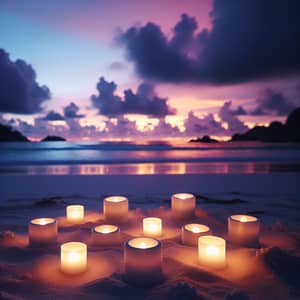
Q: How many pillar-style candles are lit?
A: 11